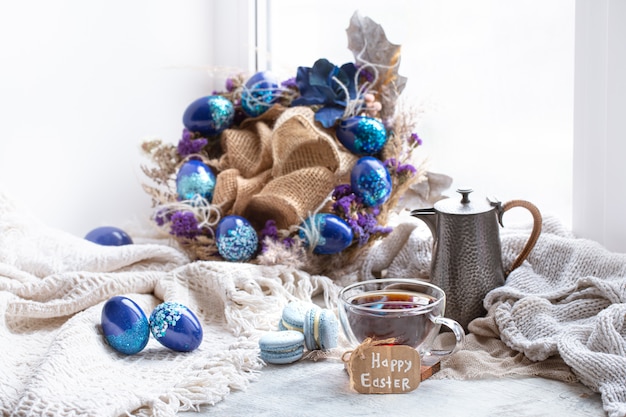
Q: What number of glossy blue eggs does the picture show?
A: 10